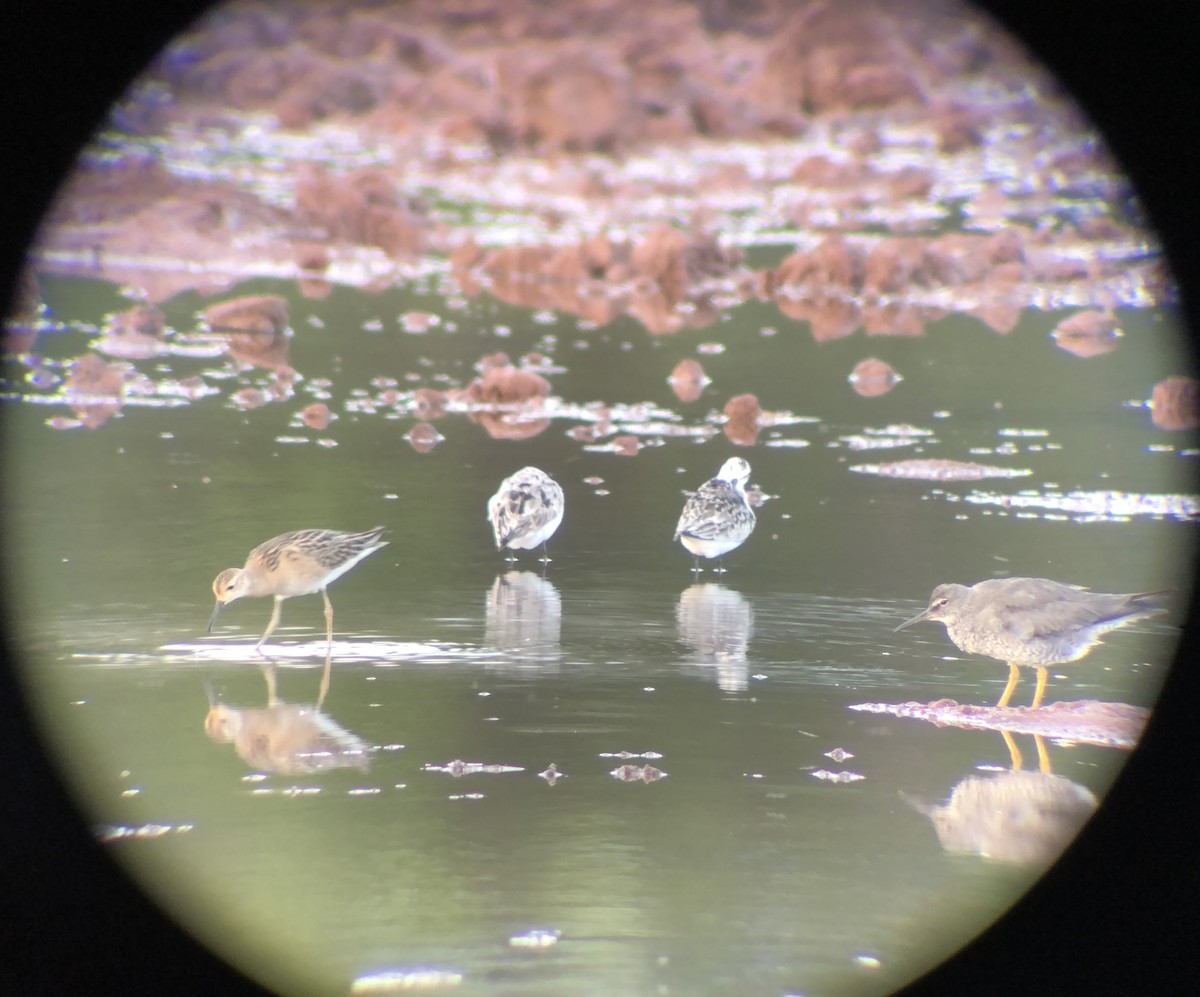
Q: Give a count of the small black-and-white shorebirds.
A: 2